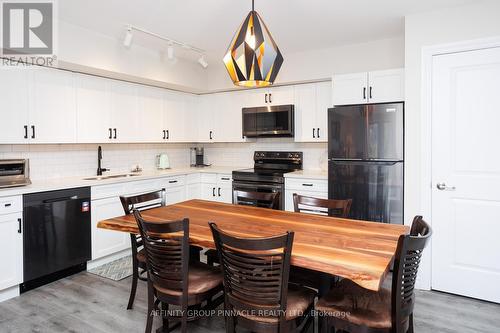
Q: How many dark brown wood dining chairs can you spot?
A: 6